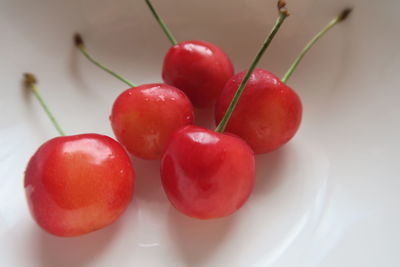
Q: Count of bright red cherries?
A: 5